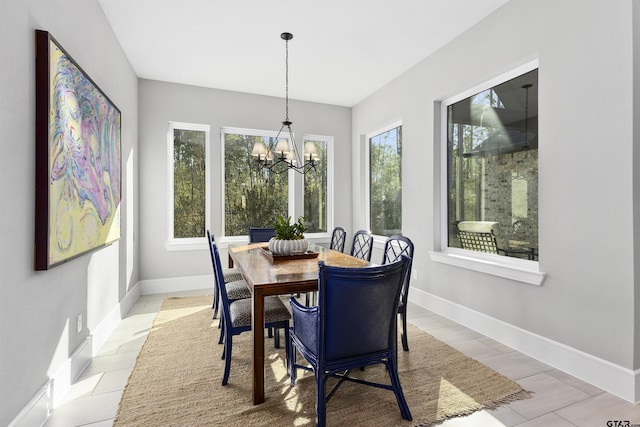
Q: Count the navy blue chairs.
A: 8